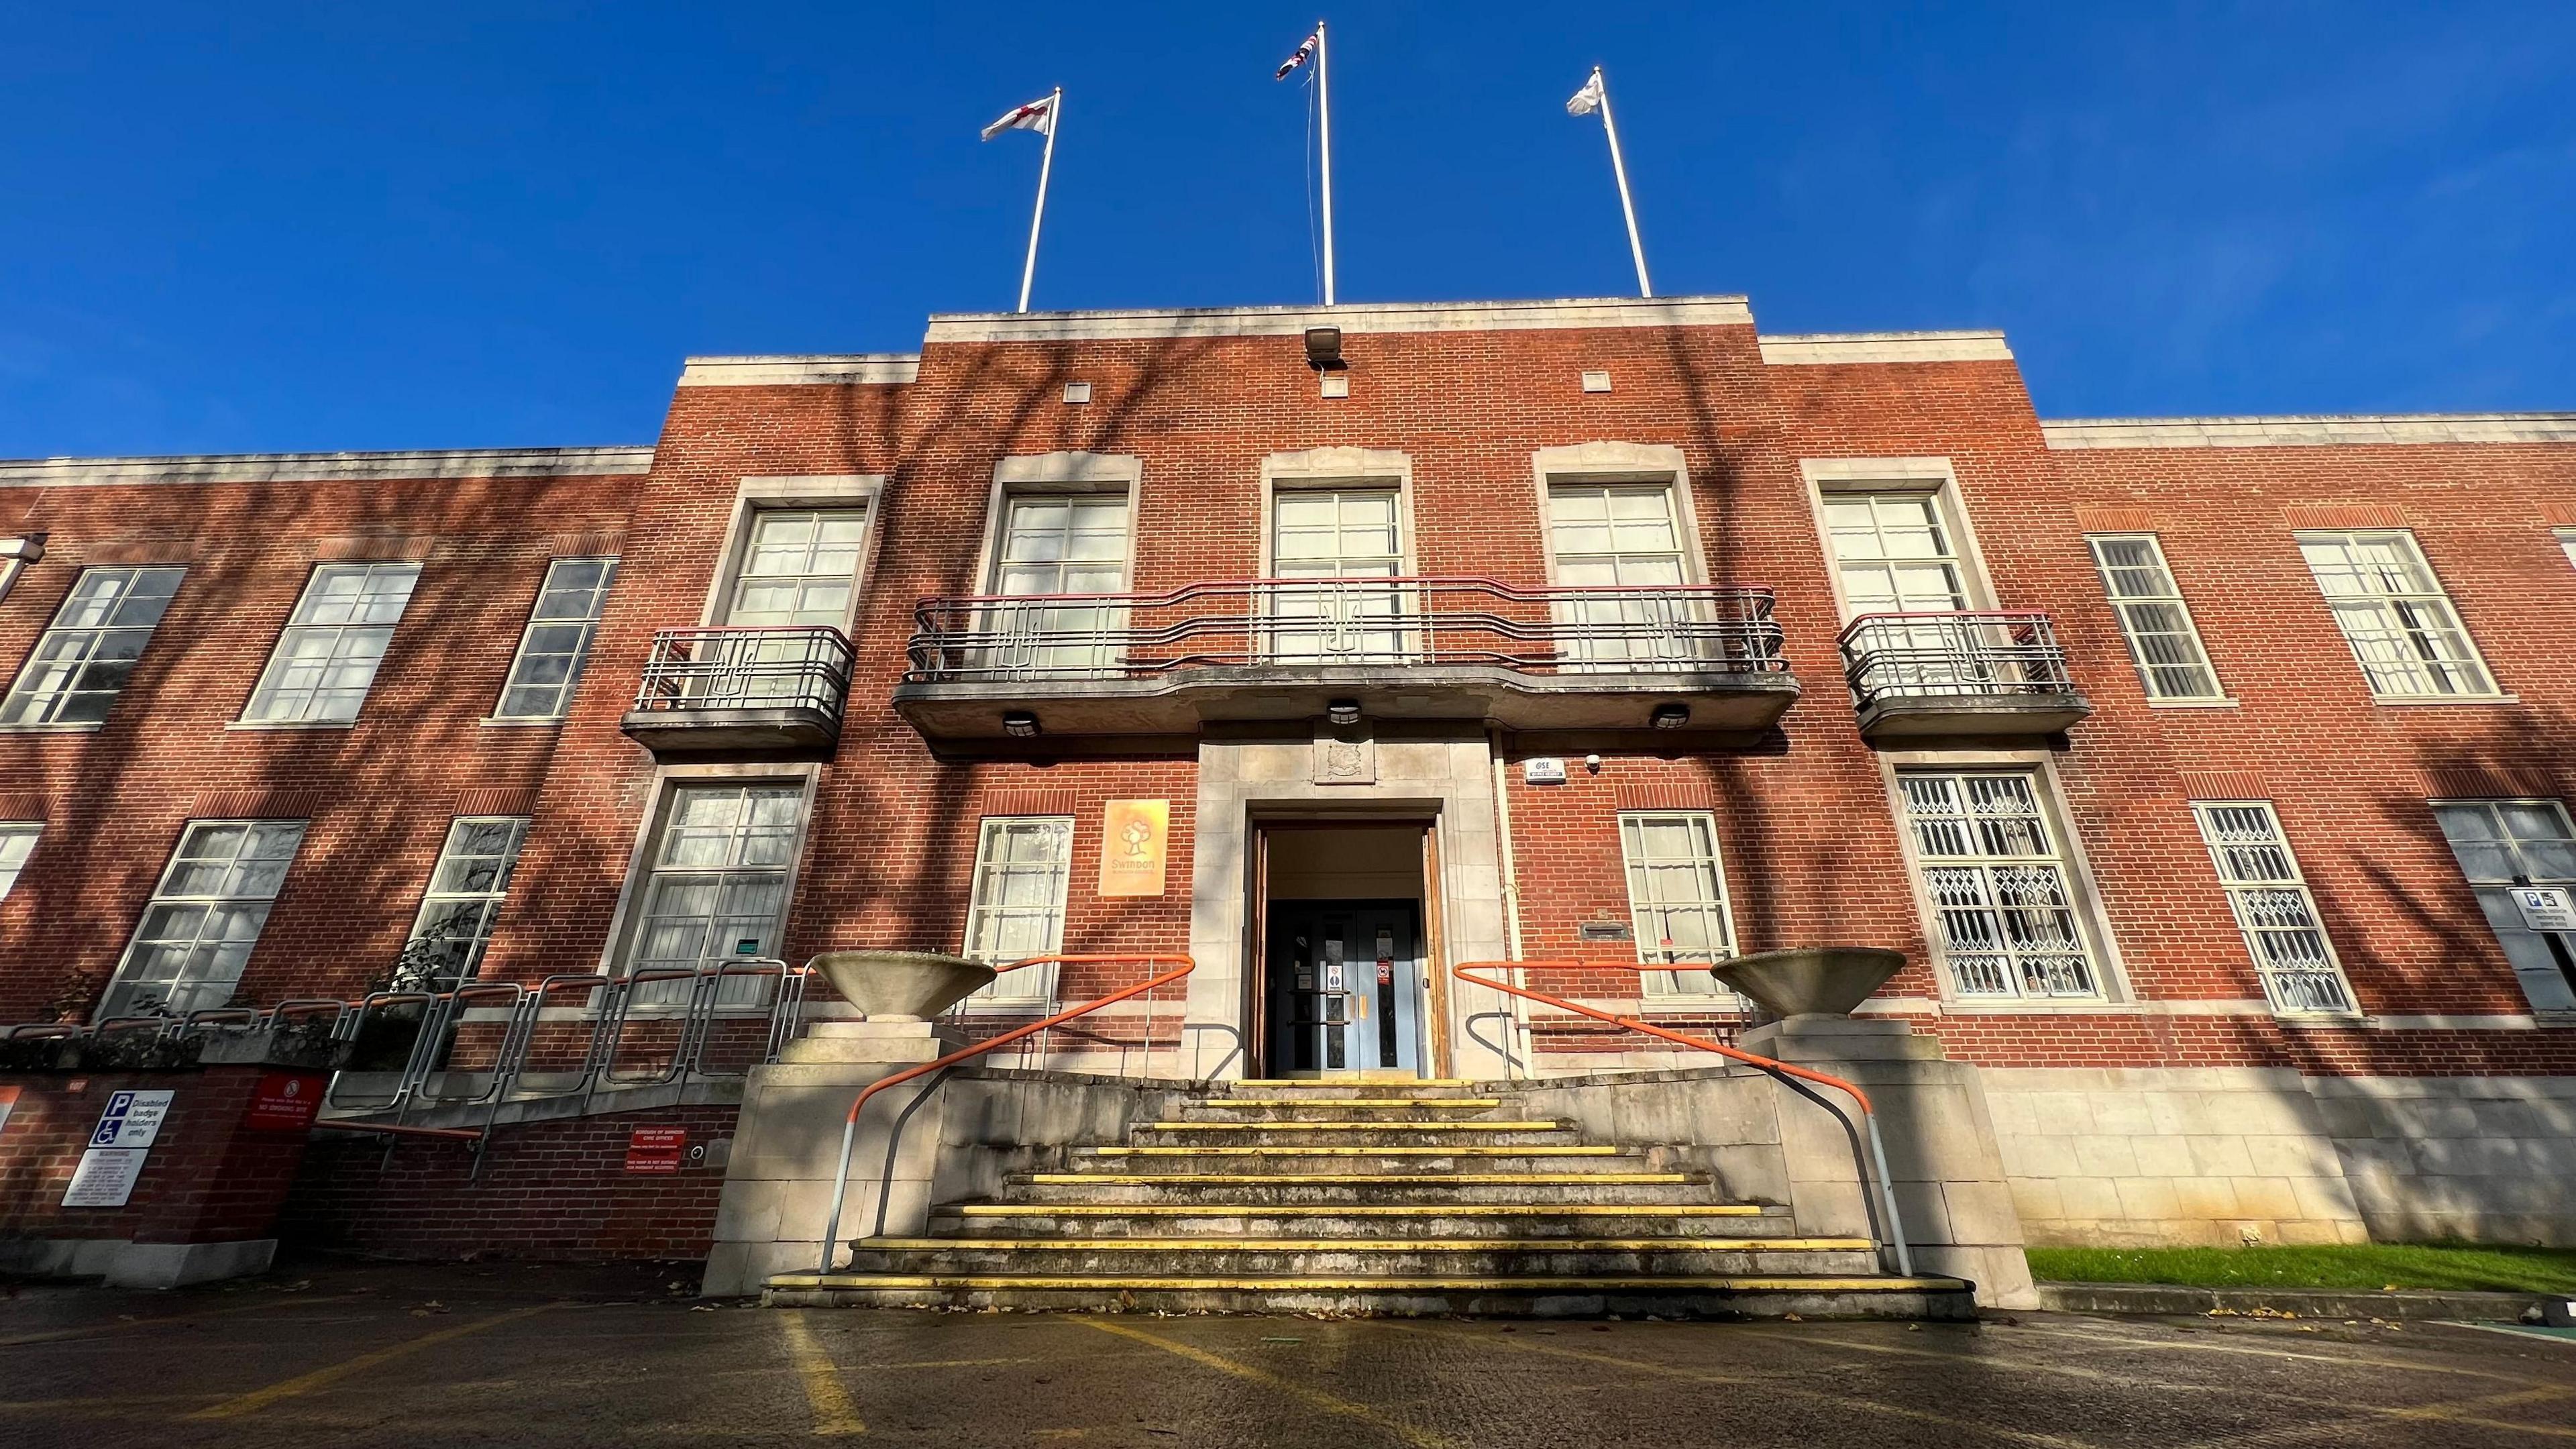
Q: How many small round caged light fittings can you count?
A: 3